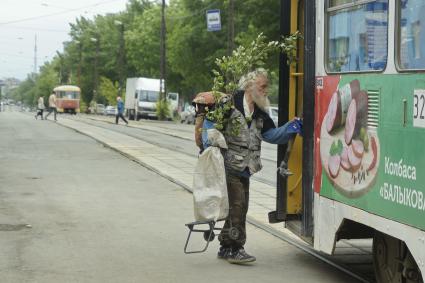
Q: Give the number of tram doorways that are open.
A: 1